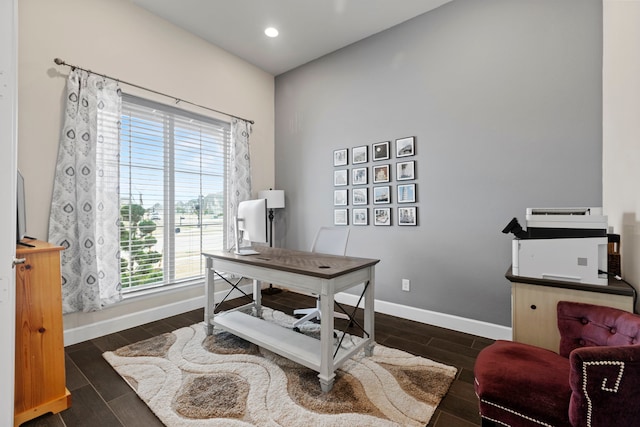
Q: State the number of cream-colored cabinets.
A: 1